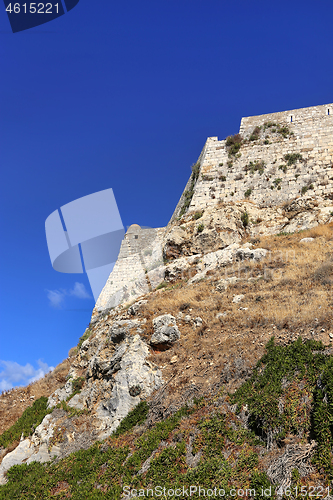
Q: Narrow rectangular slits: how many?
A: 2